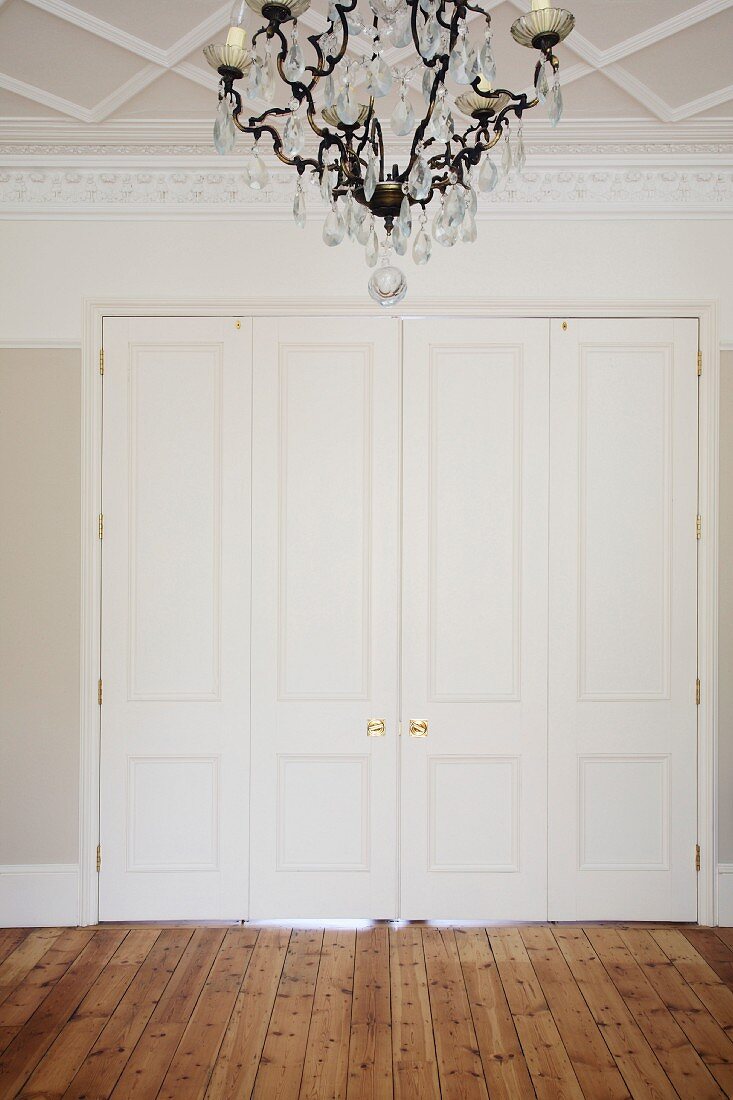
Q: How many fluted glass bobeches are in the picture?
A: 5